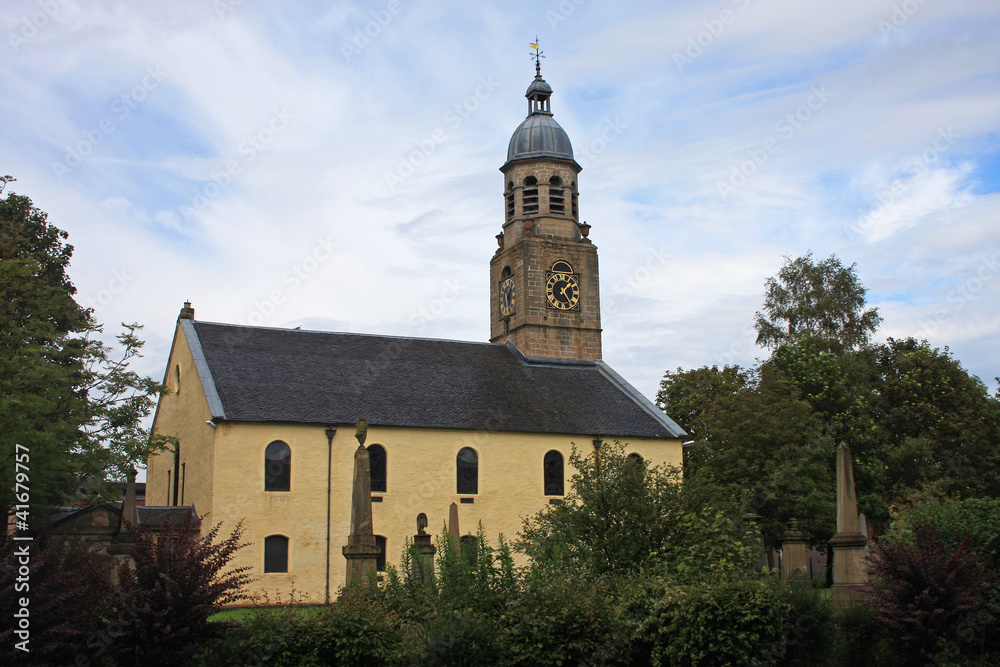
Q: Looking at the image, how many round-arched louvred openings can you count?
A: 4